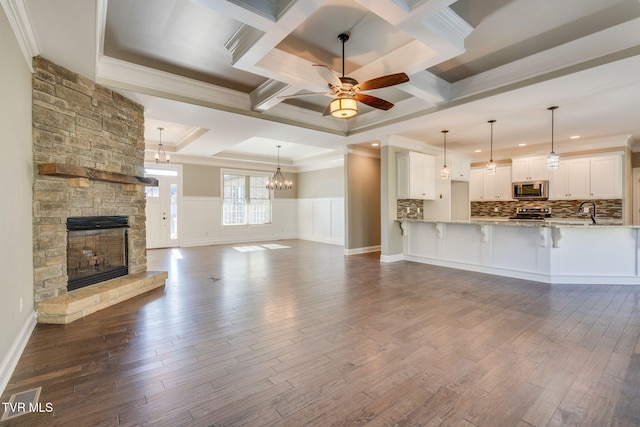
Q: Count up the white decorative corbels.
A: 5